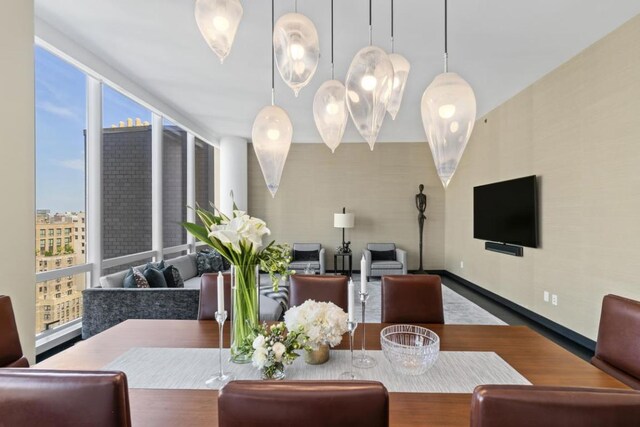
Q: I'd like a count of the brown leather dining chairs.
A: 8